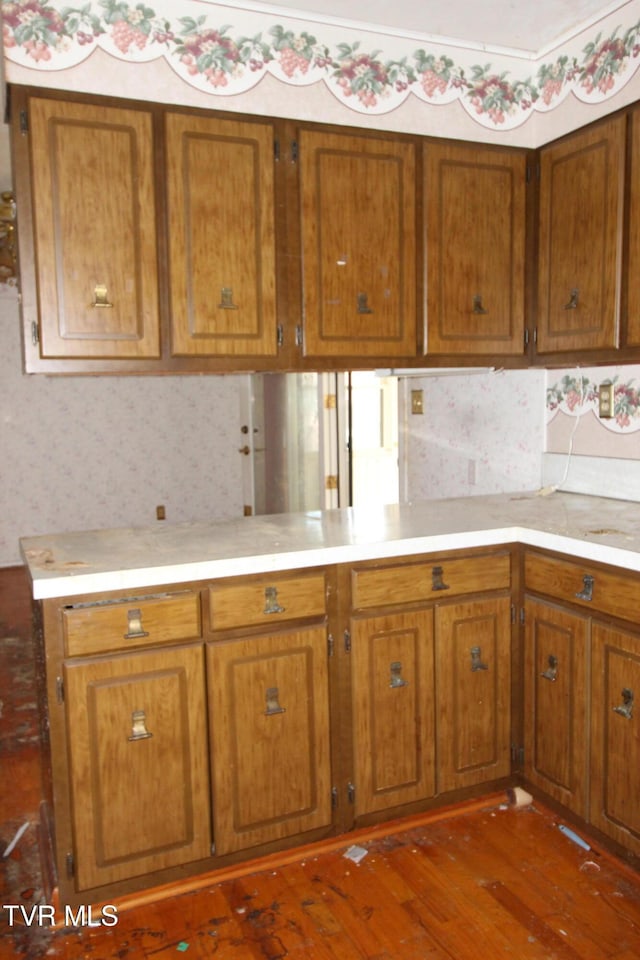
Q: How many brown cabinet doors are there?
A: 12